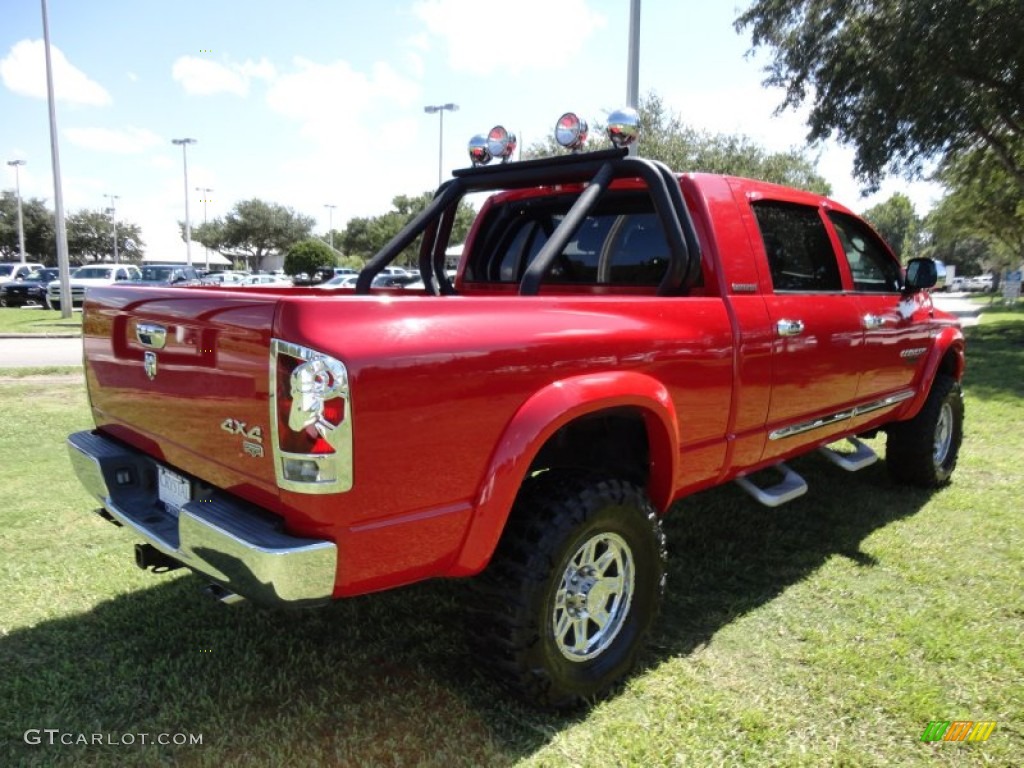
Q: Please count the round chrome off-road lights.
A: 4